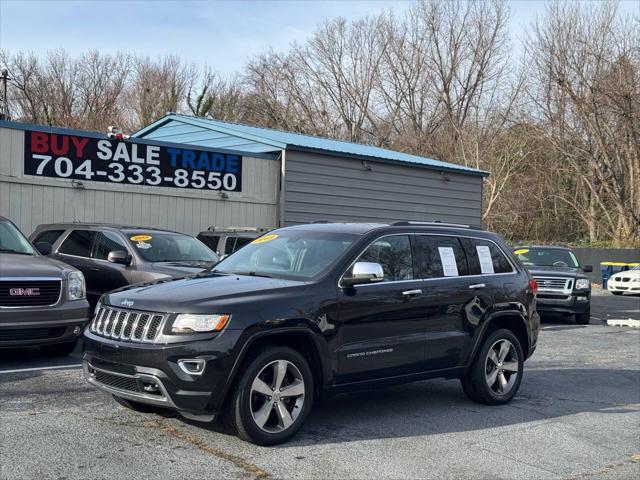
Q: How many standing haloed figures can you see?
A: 0